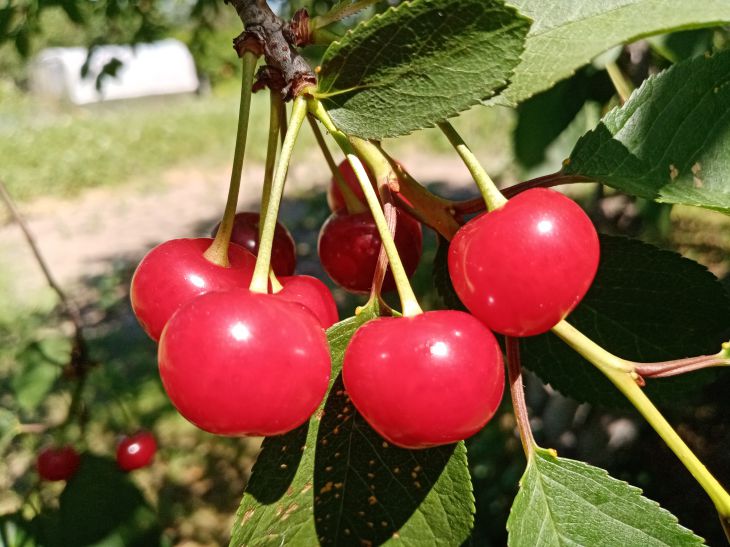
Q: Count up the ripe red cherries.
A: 10